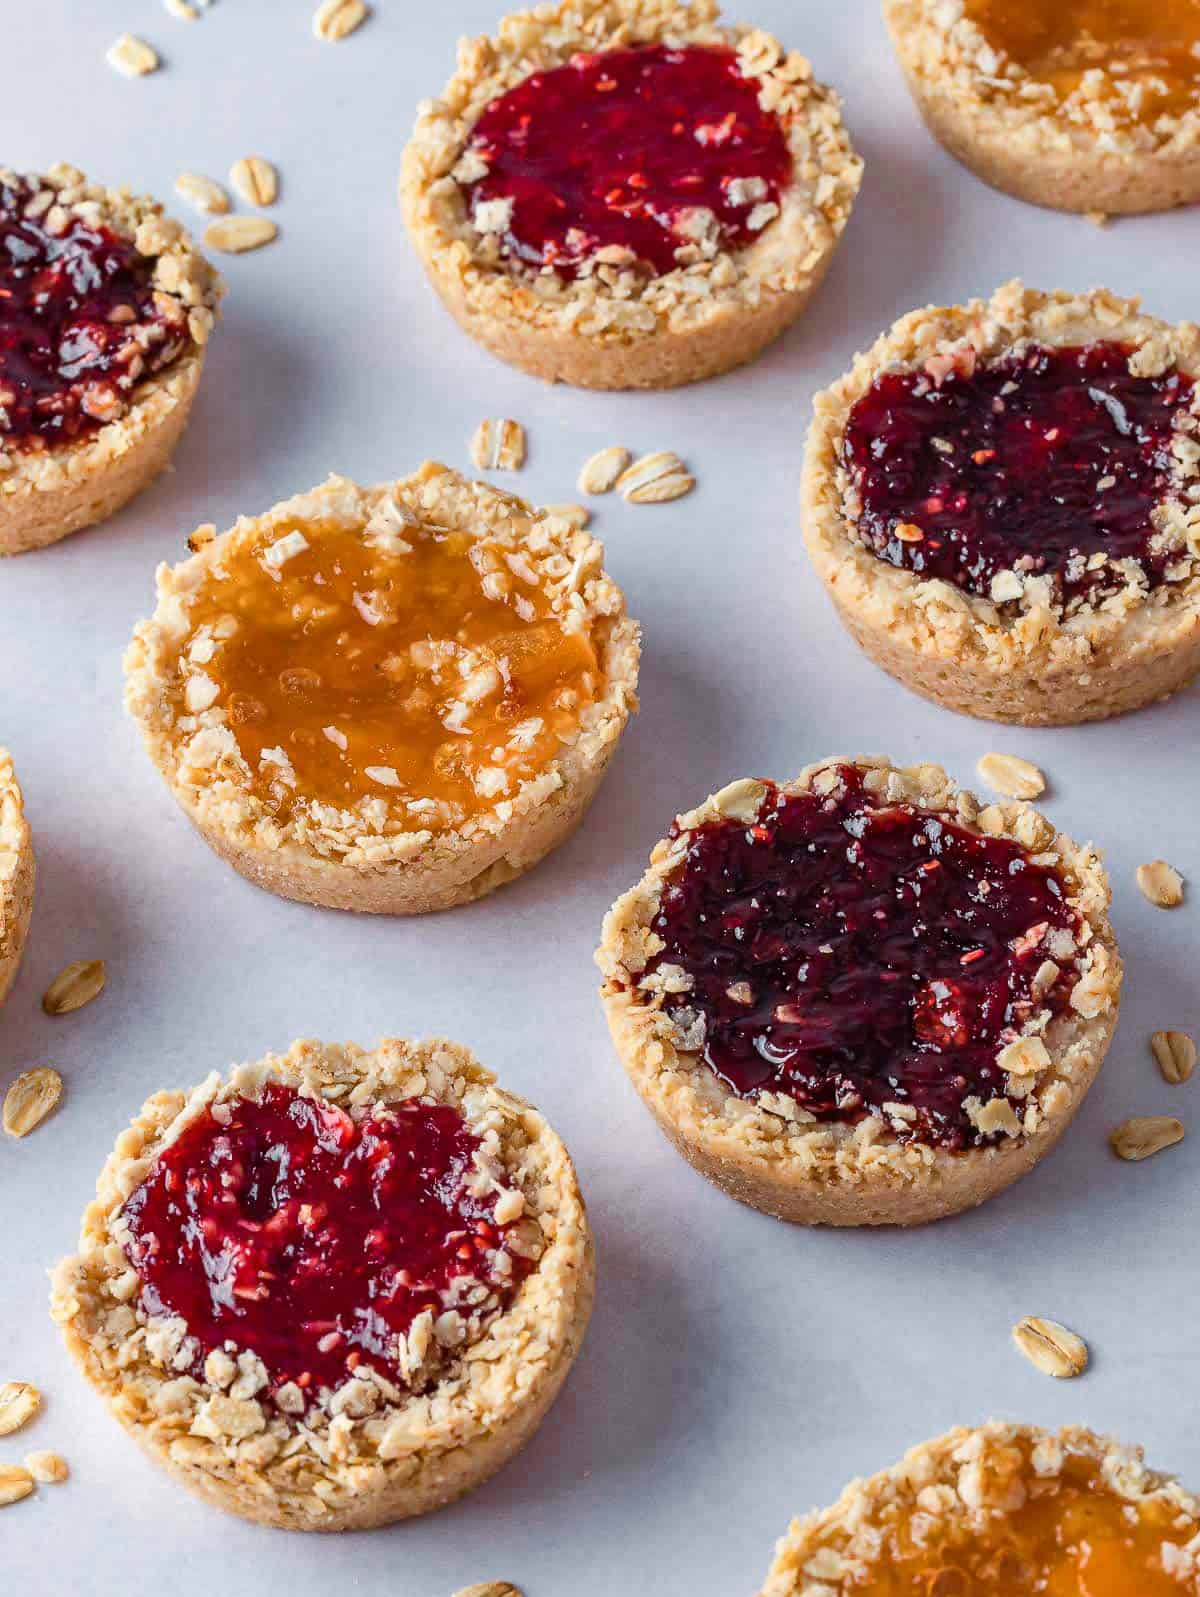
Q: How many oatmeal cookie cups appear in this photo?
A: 9